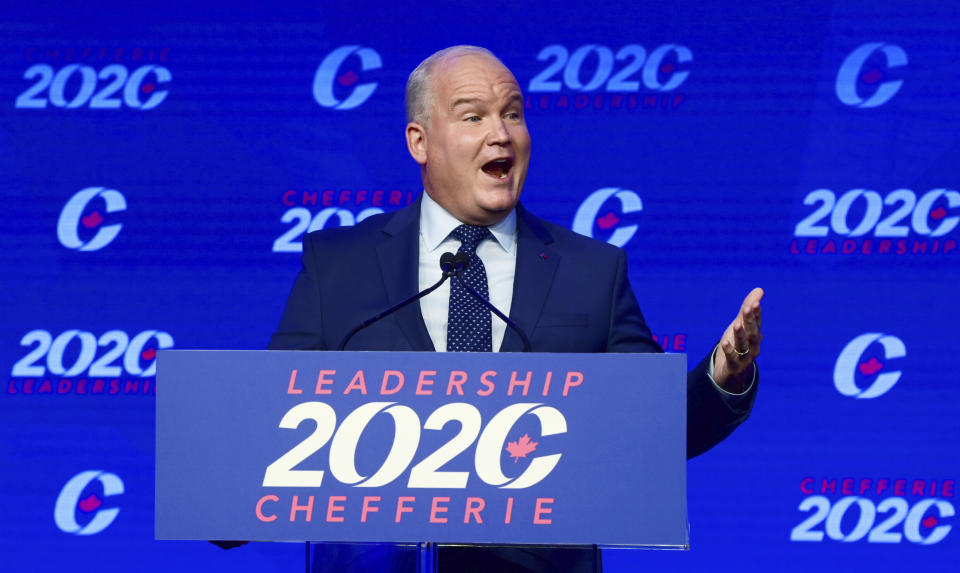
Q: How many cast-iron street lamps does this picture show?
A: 0